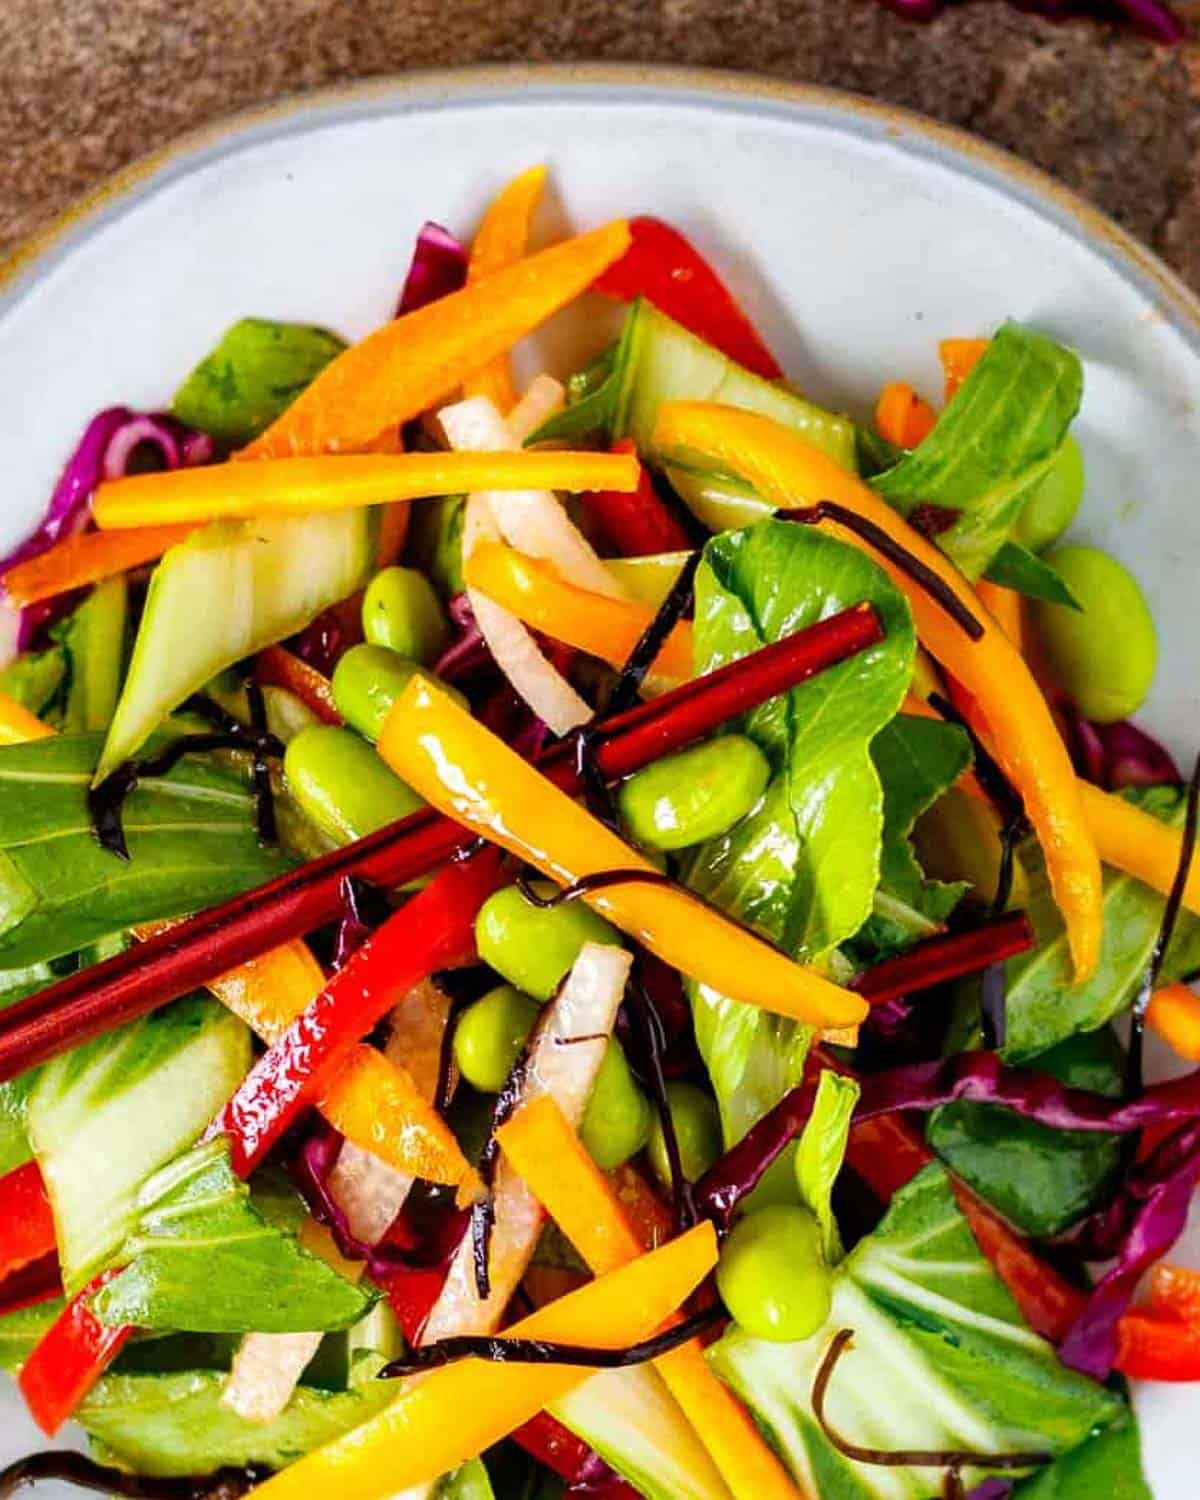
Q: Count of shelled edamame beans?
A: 11